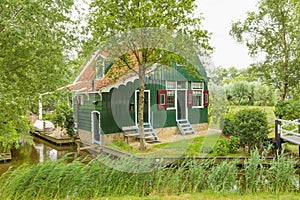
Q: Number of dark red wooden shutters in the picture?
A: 3